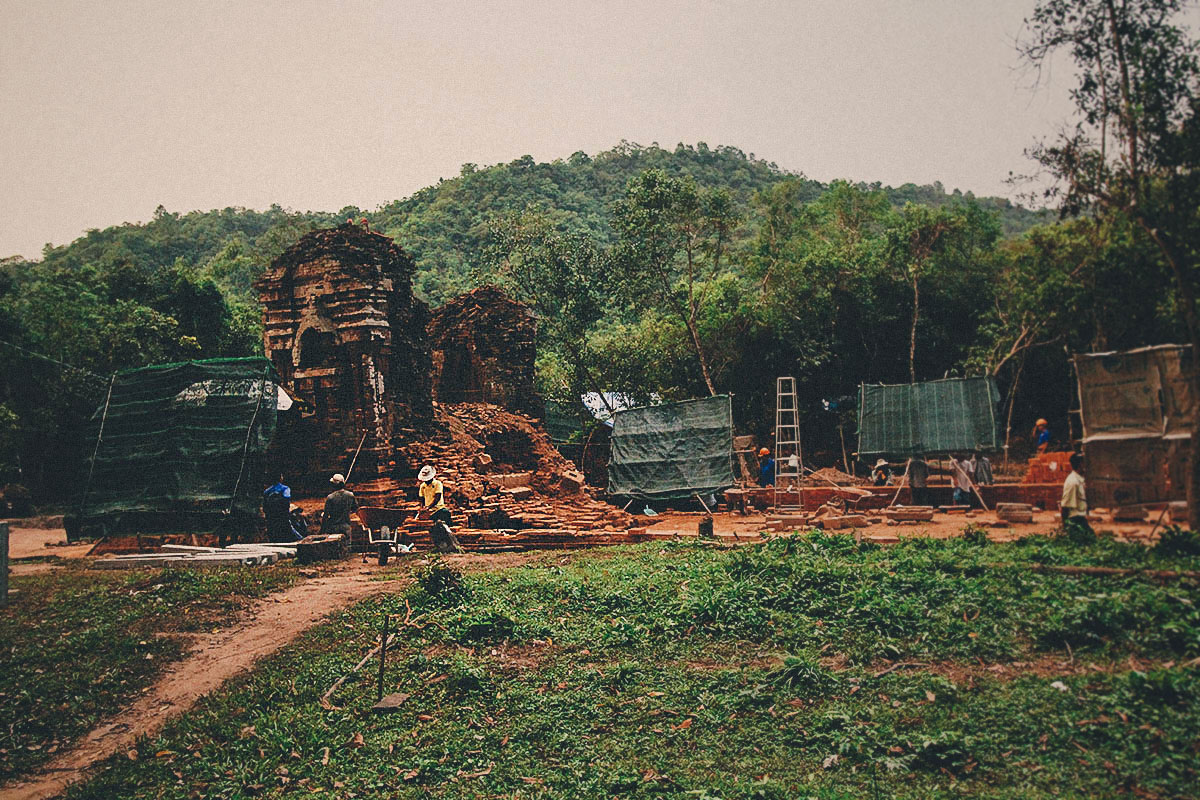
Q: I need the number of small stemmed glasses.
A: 0